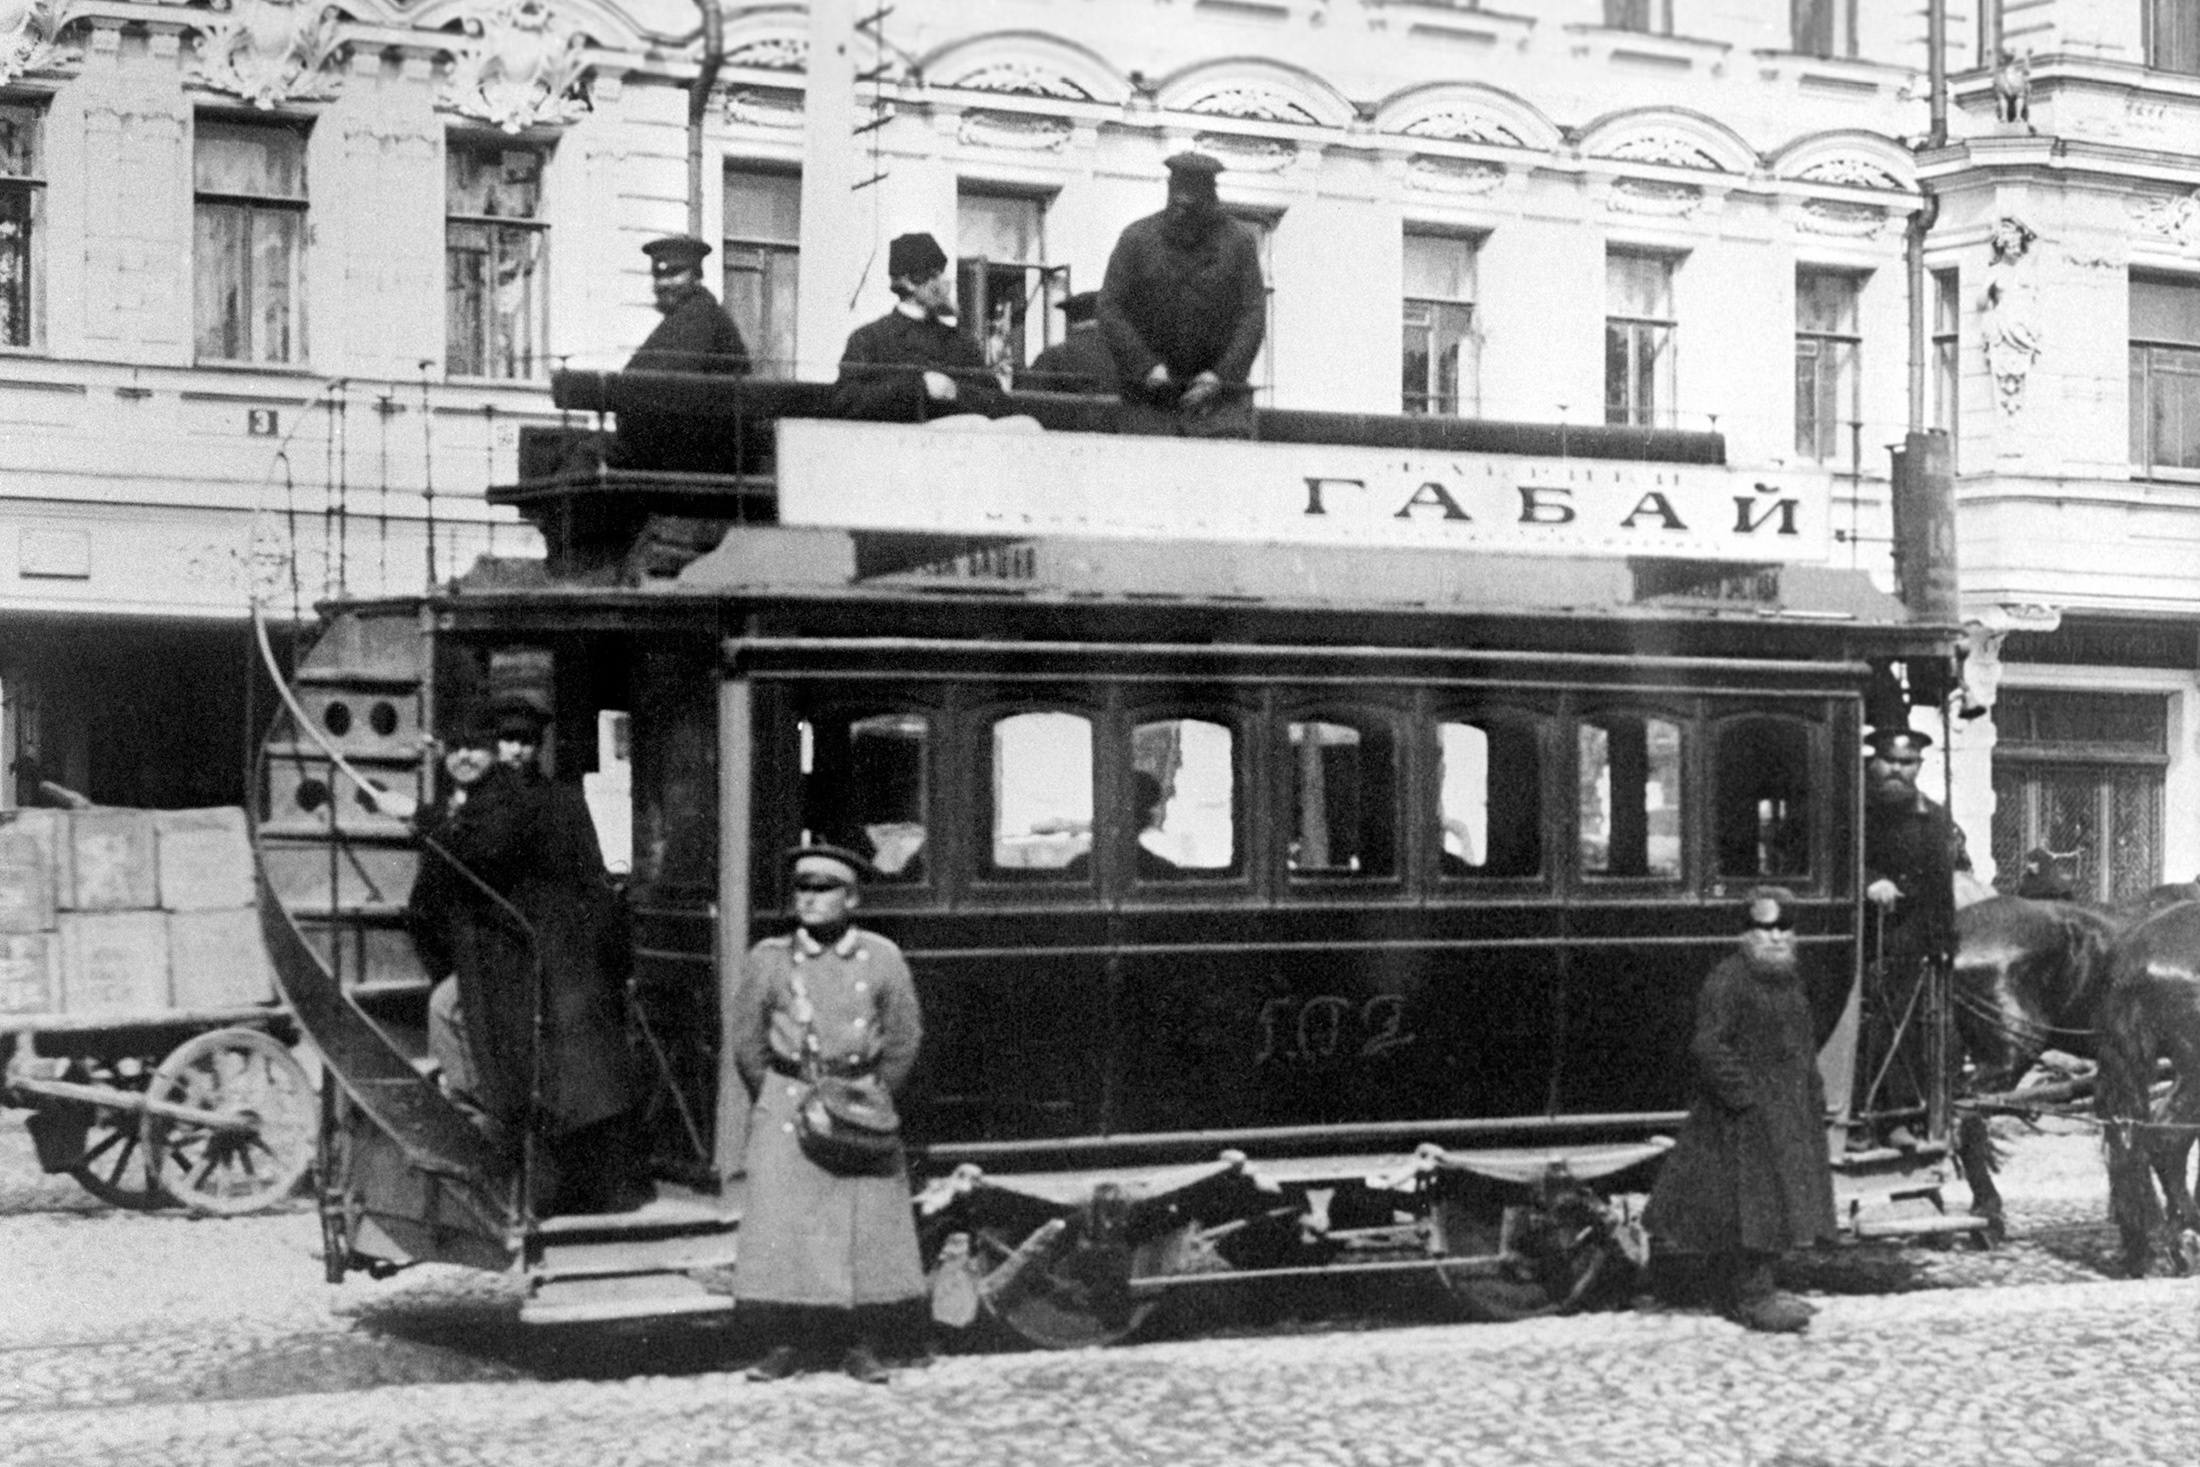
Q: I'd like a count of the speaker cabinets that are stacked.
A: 0